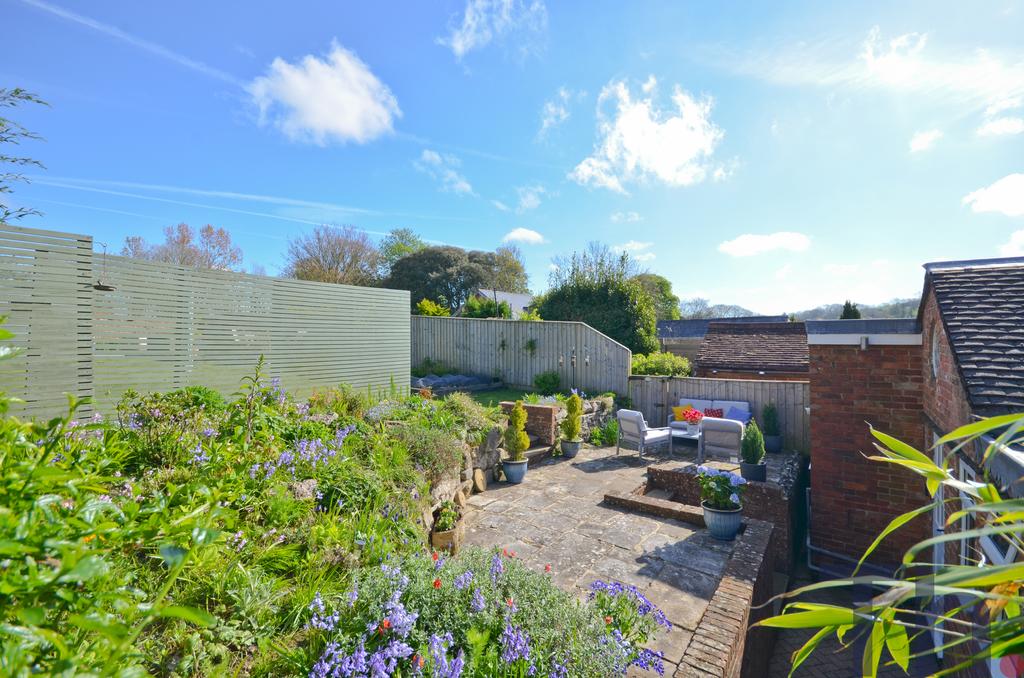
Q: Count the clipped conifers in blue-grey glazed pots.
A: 2